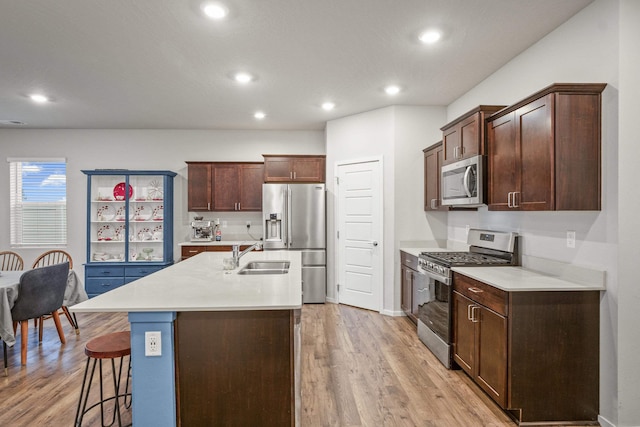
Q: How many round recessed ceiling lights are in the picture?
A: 7